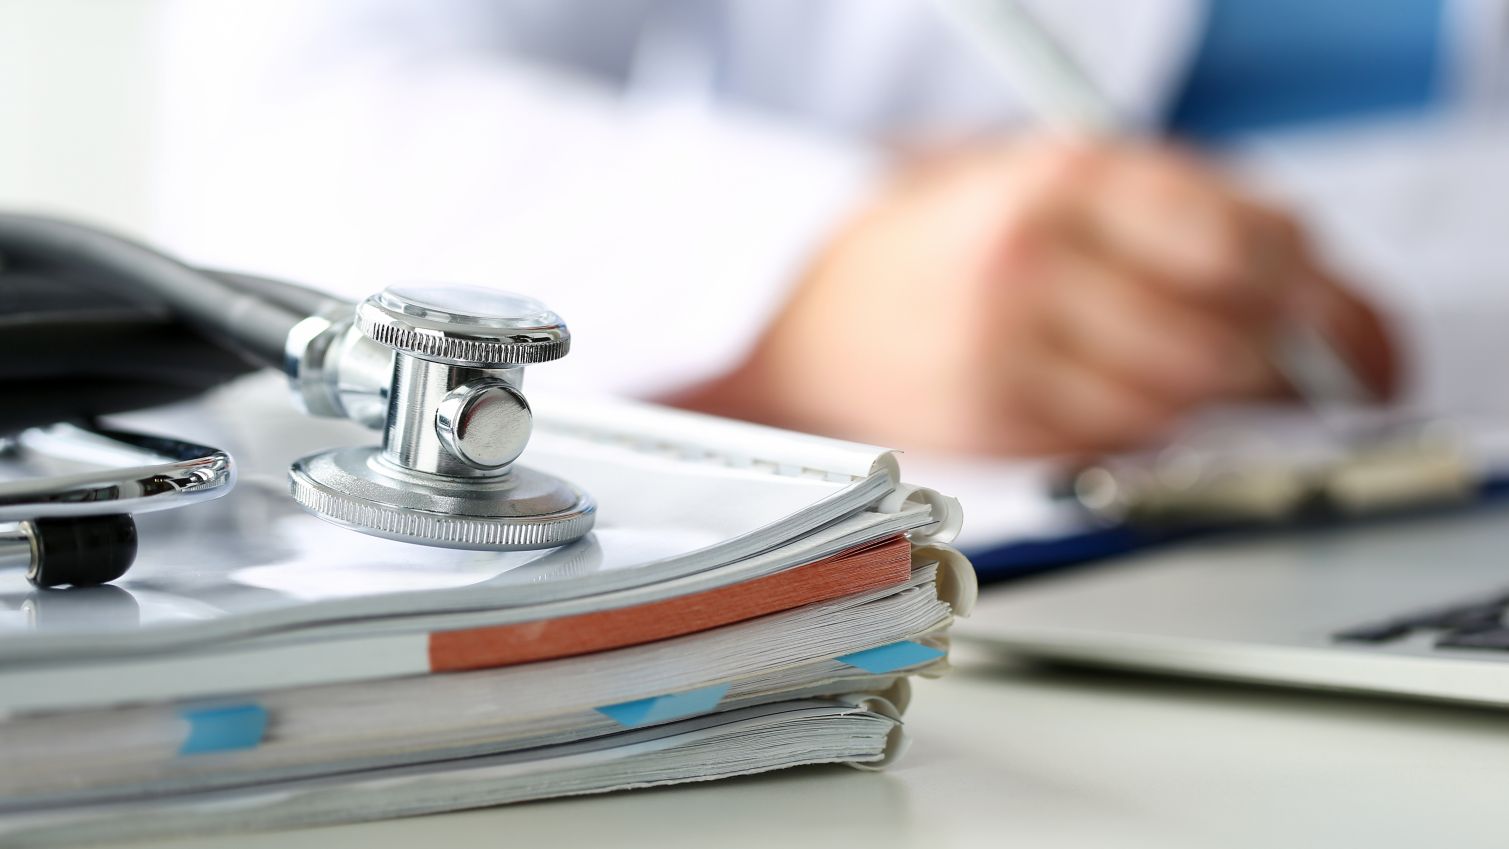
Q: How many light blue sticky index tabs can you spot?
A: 3